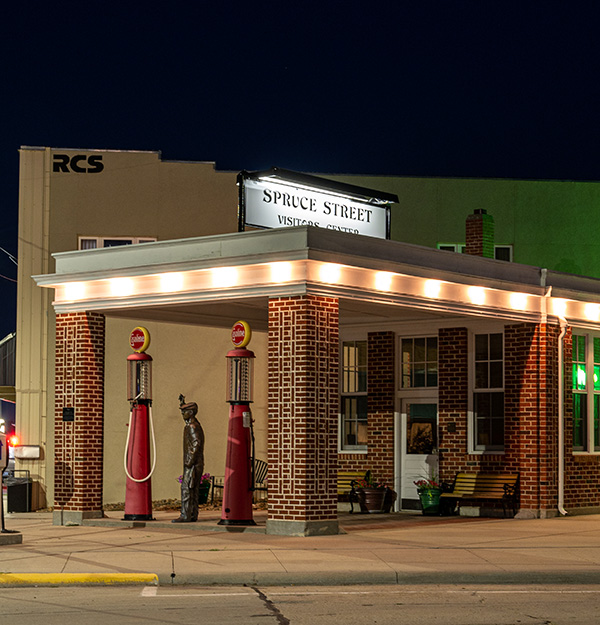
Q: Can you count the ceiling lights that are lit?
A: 12